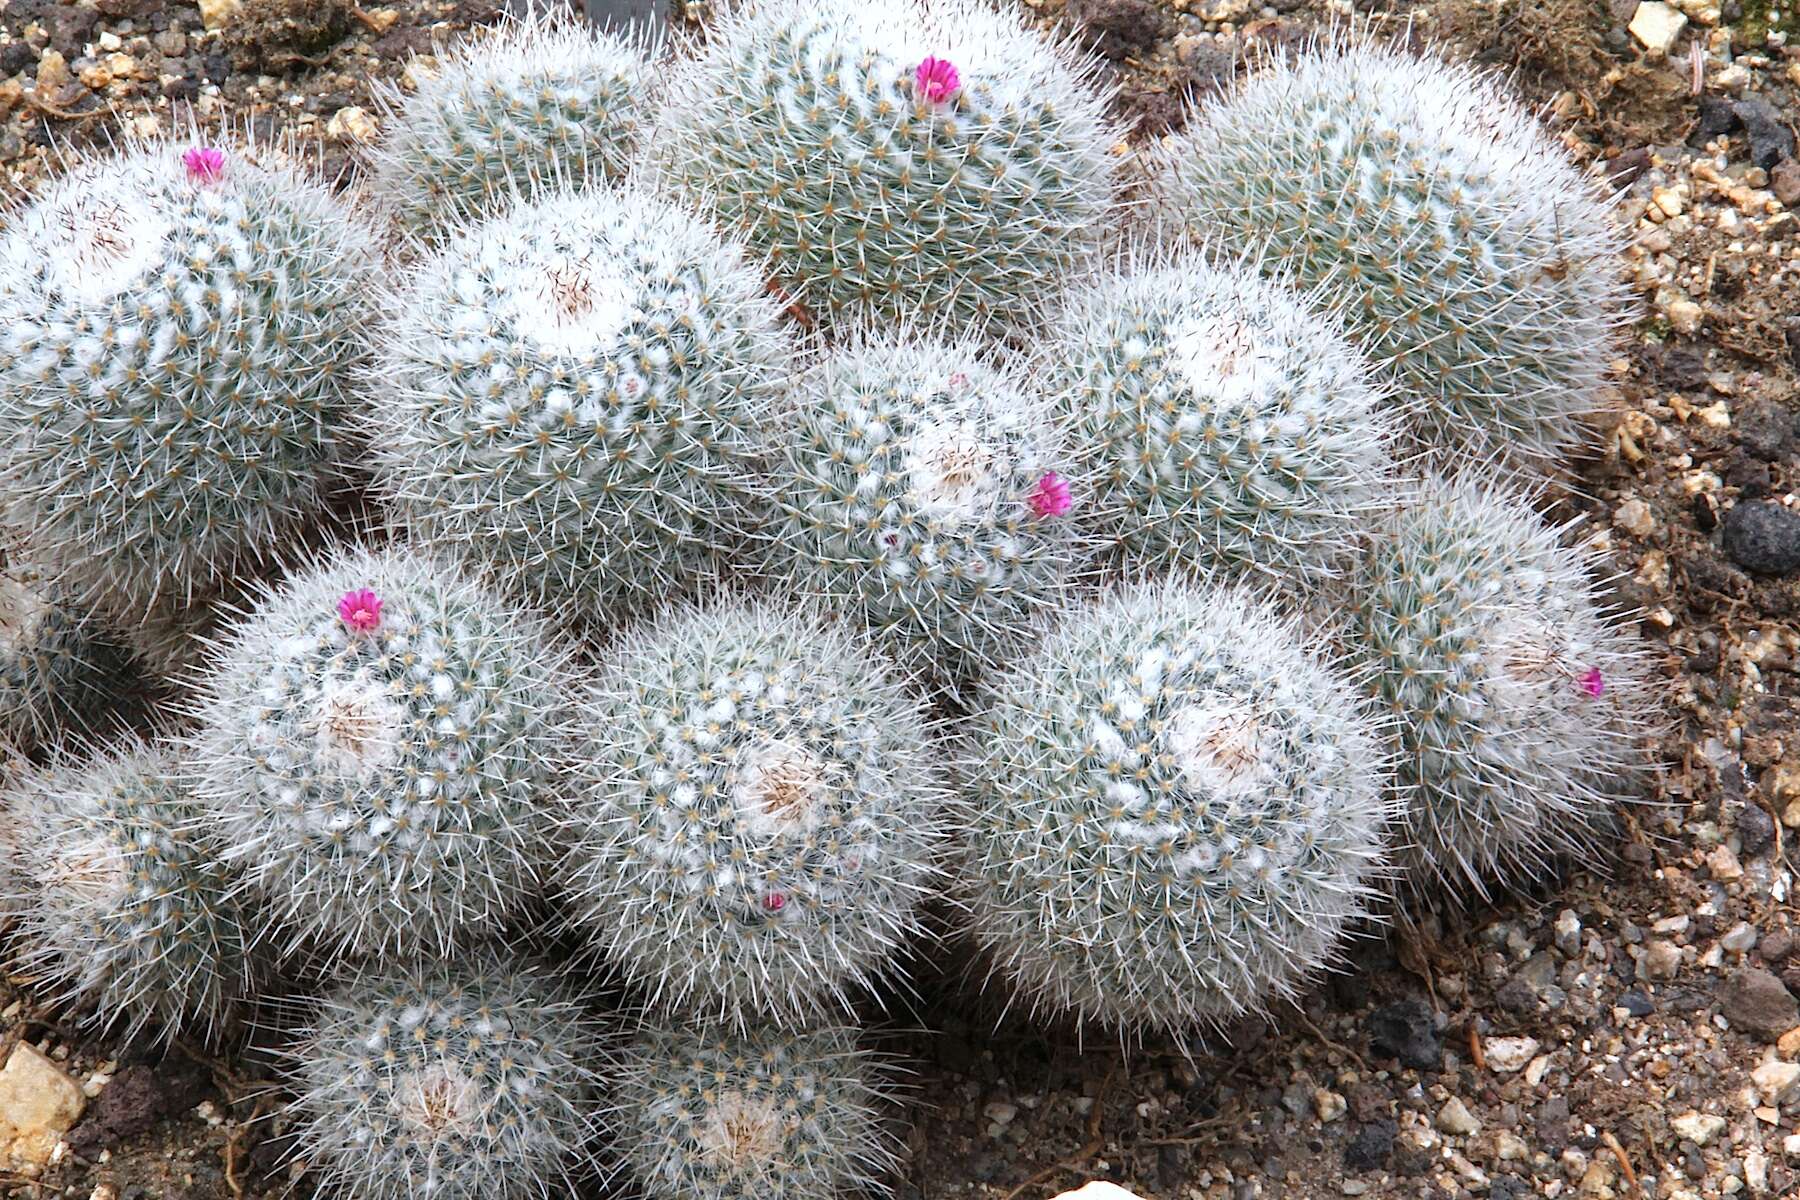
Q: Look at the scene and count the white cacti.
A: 15